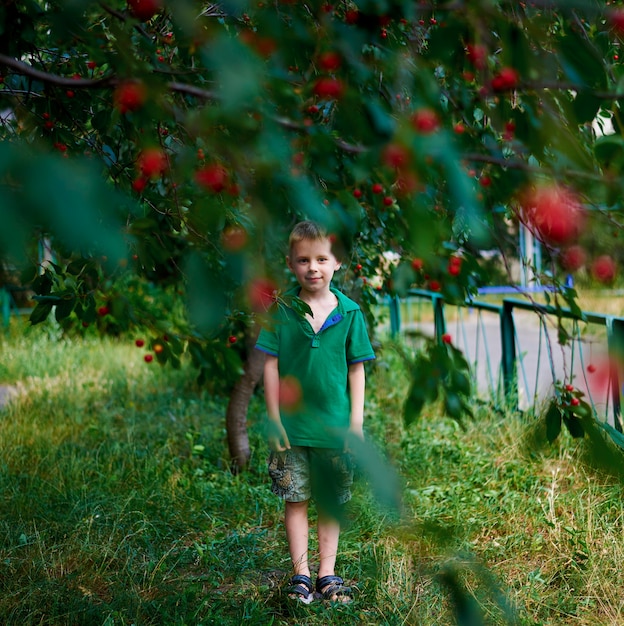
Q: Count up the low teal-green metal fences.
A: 1